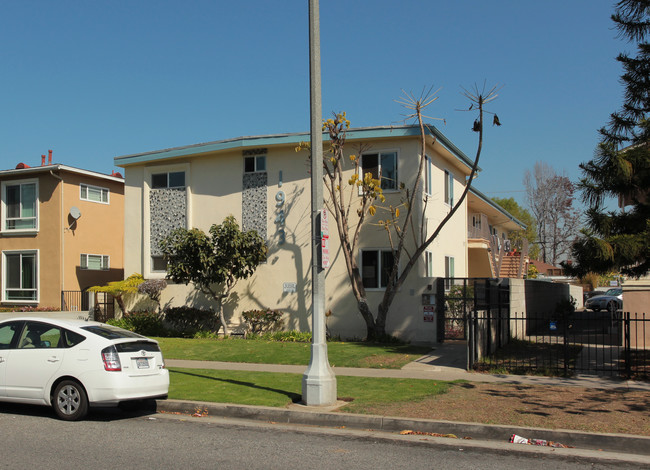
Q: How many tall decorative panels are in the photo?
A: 2